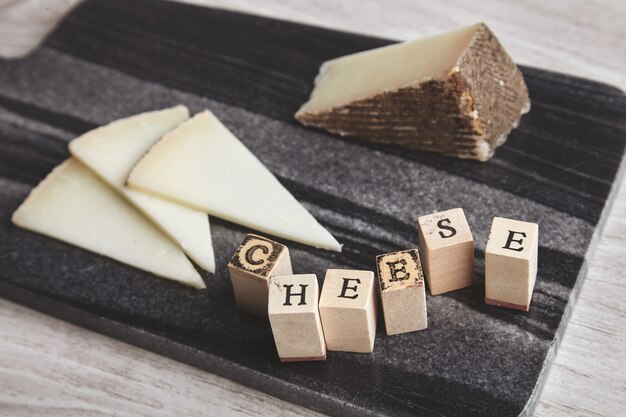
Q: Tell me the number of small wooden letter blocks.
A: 6